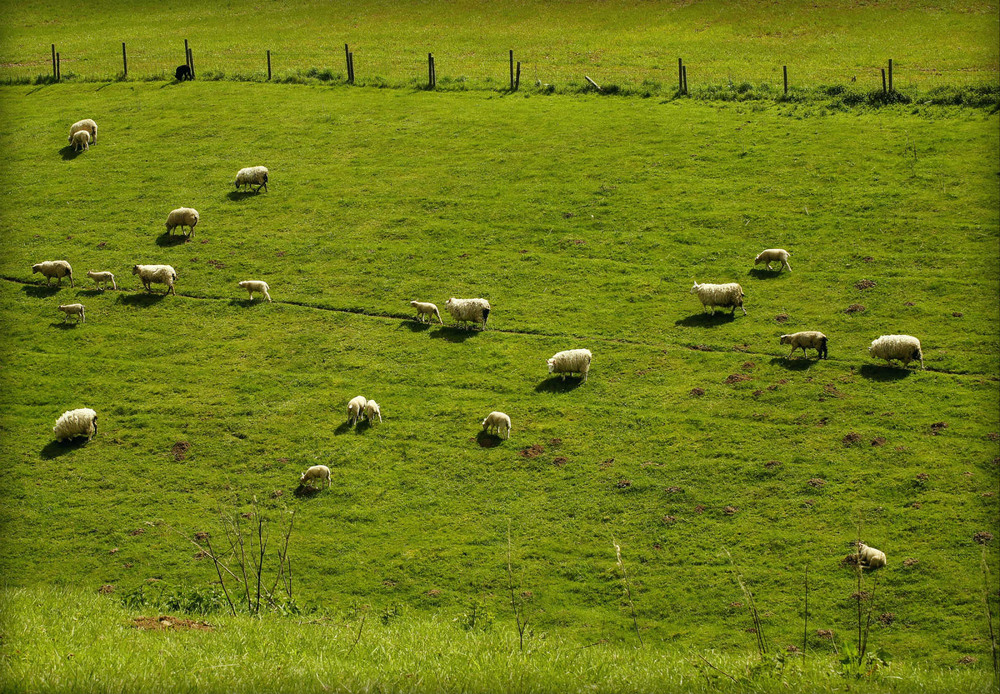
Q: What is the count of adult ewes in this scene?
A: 11